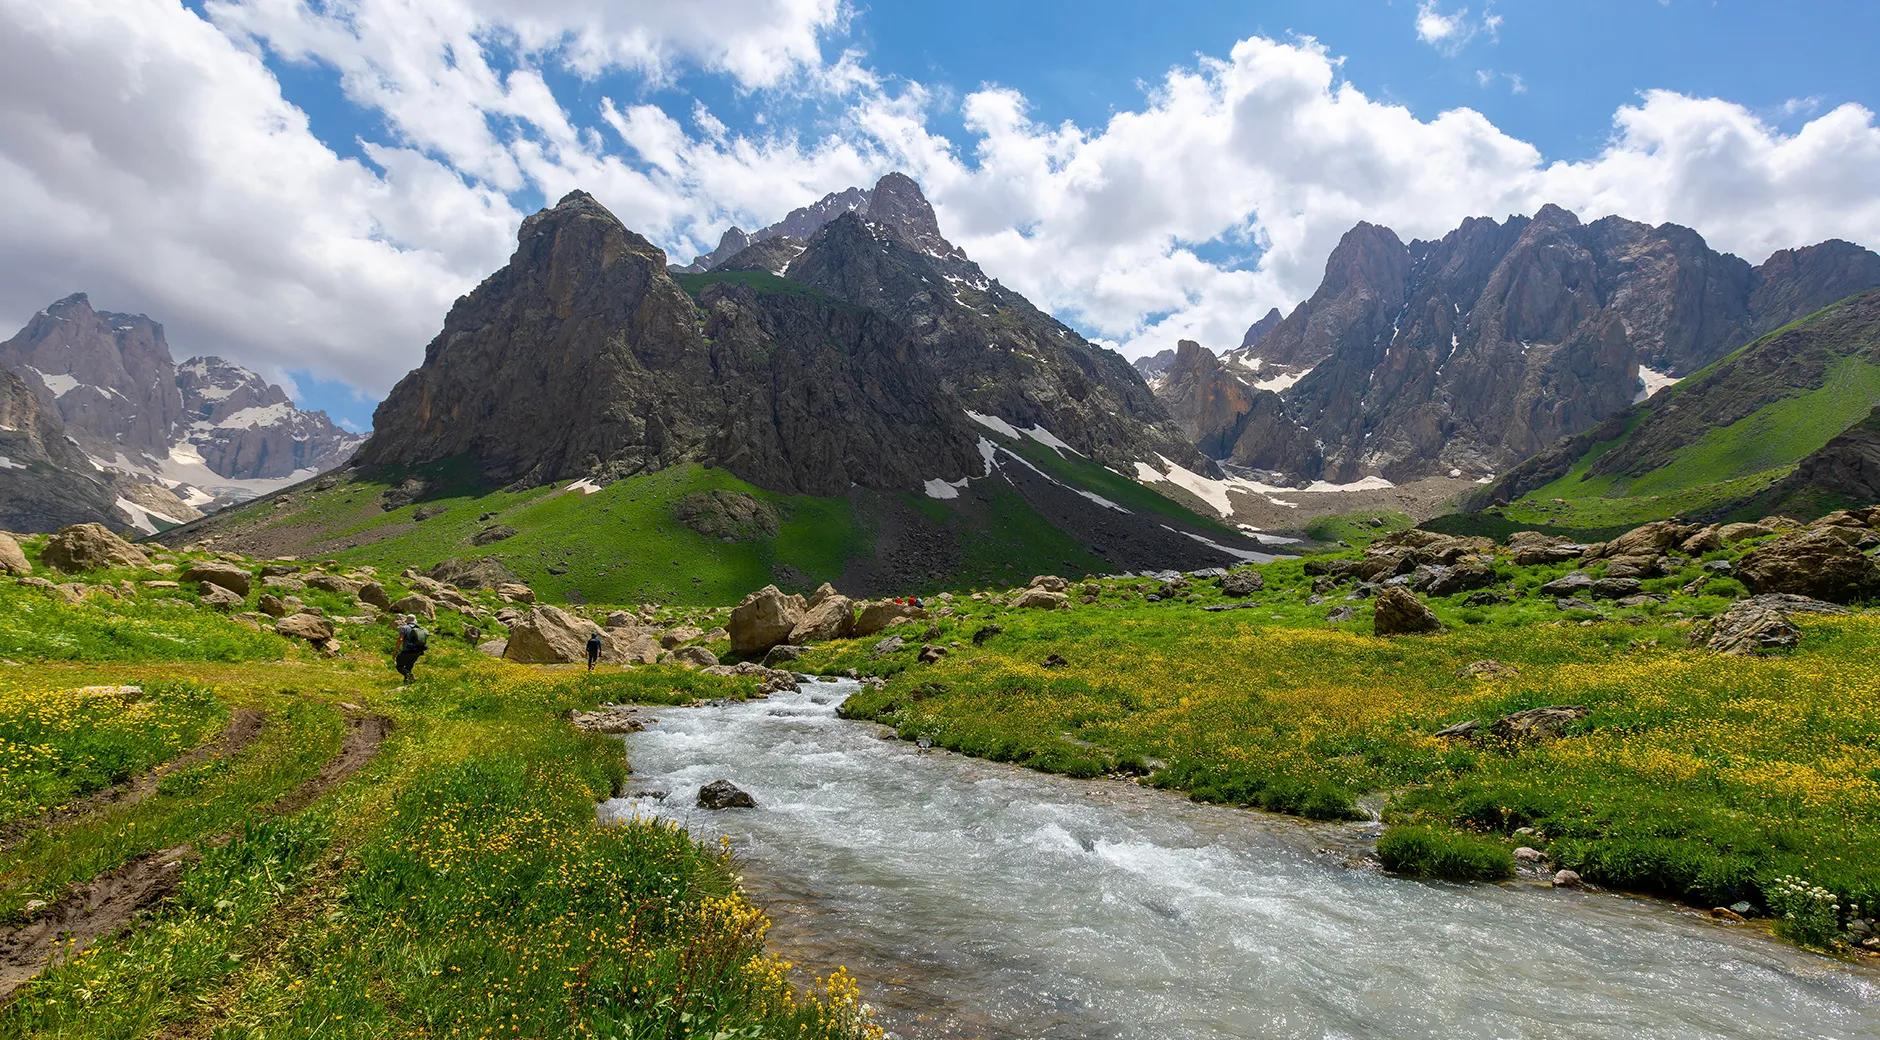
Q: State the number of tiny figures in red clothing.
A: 2